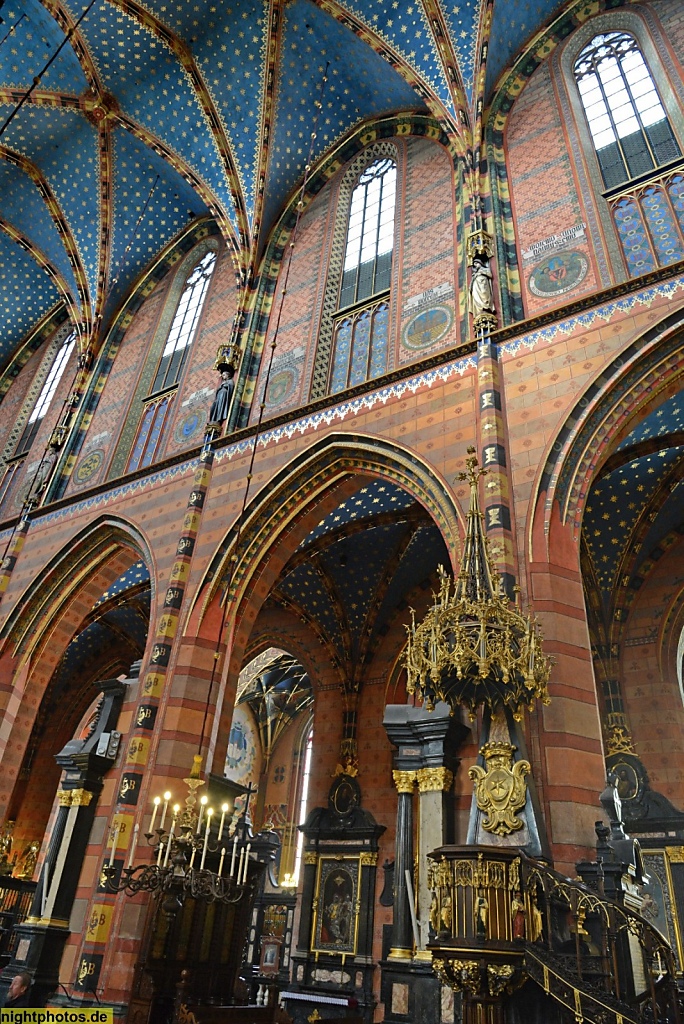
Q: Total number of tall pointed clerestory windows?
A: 4